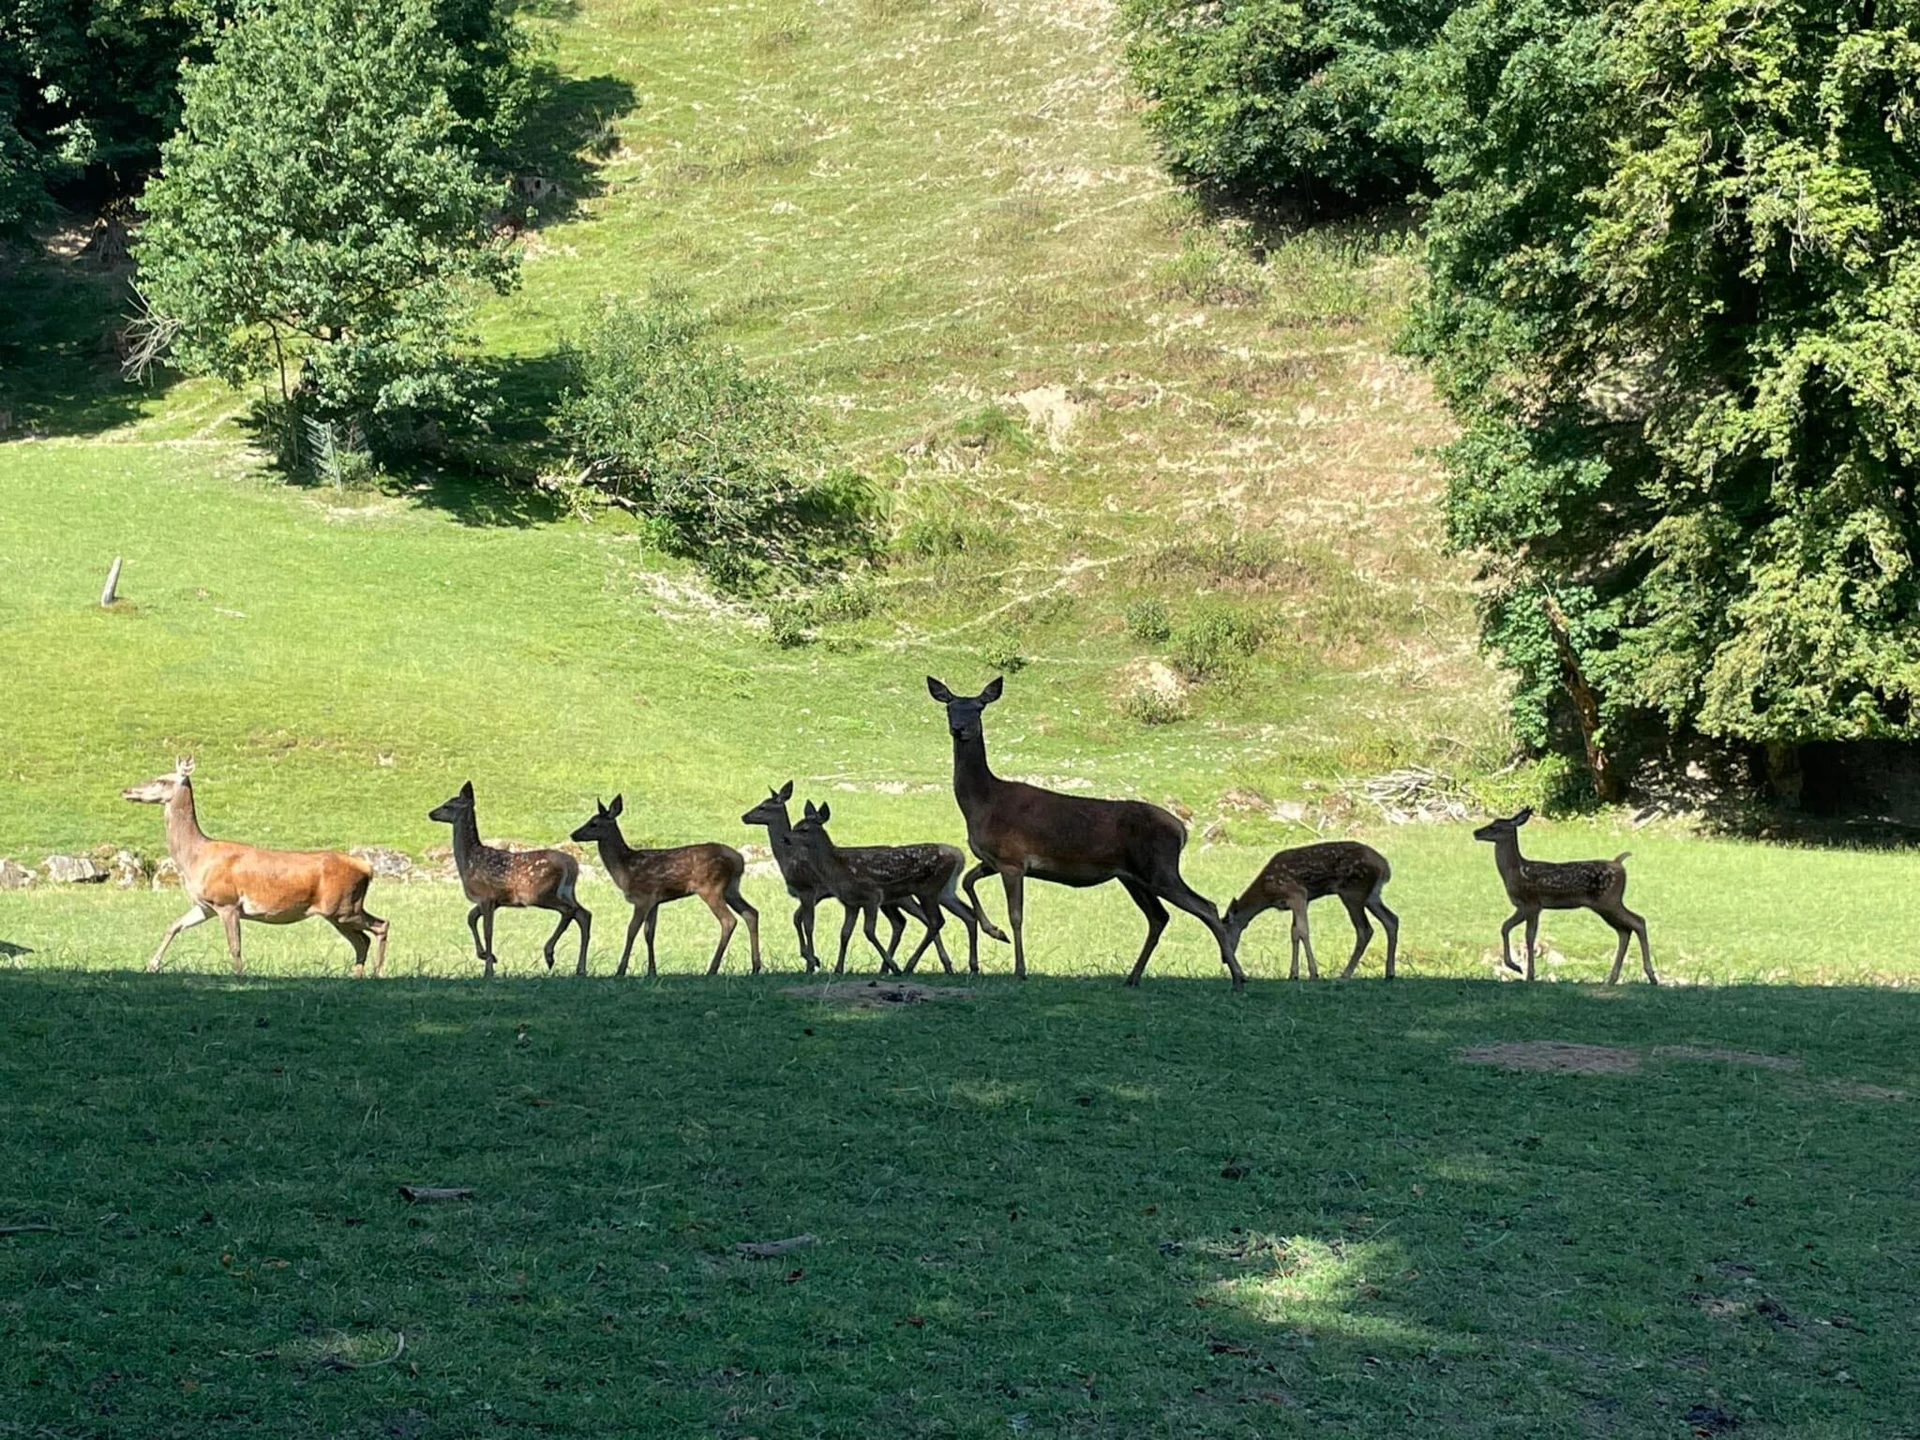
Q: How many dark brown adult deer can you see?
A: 1